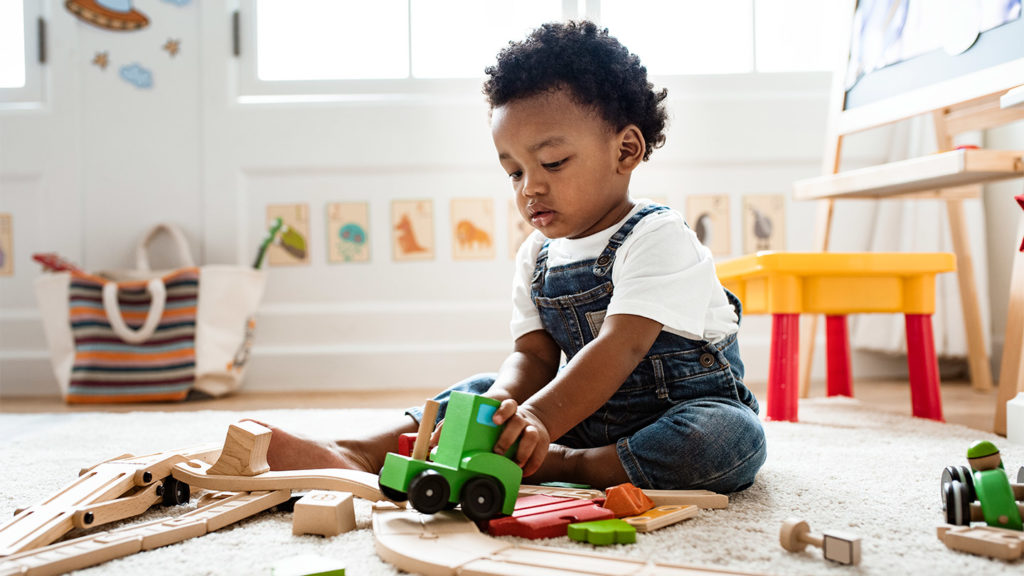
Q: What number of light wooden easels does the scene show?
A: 1